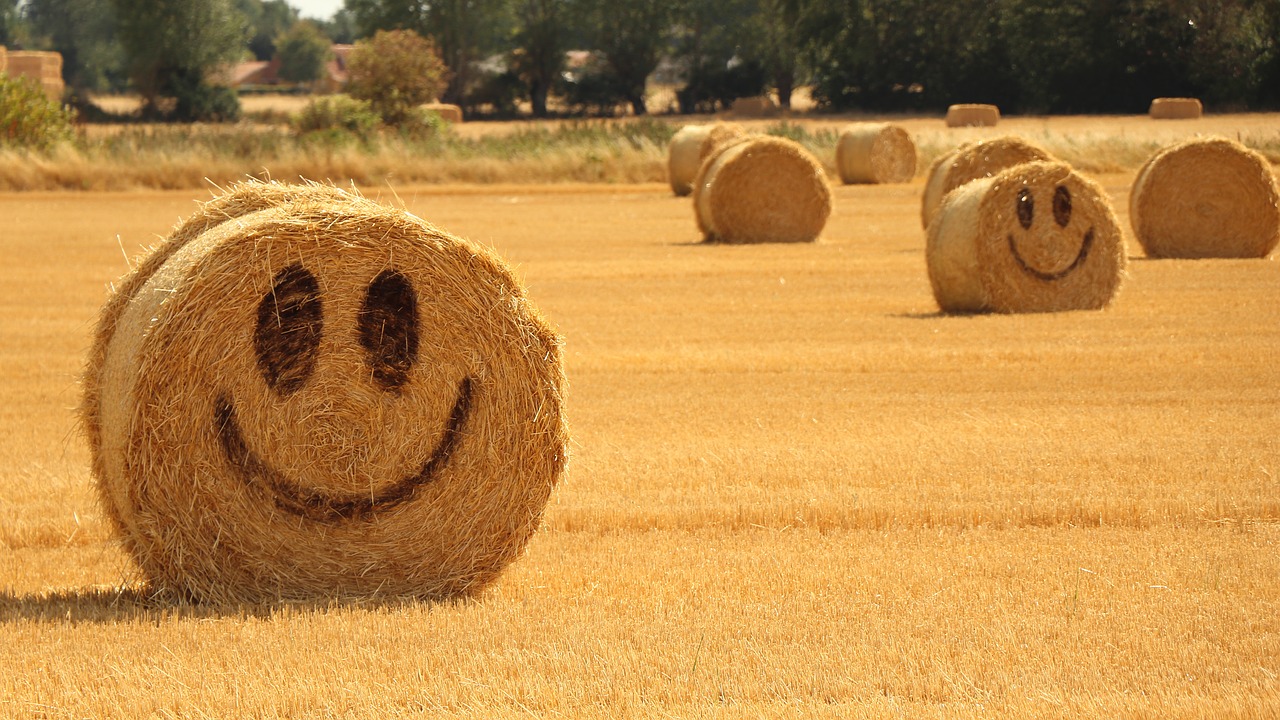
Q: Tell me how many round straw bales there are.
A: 7